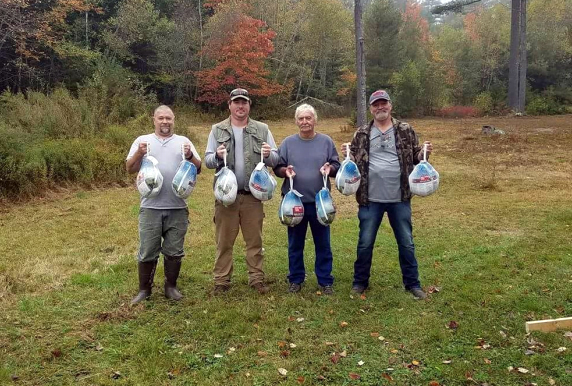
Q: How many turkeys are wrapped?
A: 8